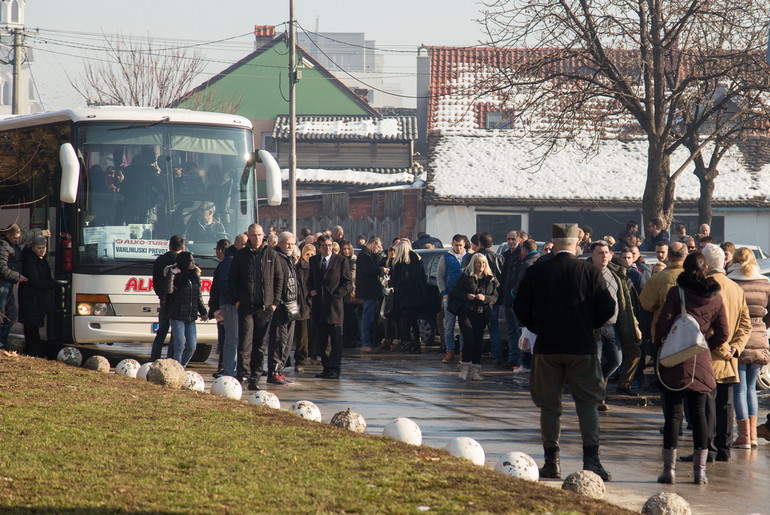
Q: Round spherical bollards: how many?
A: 15